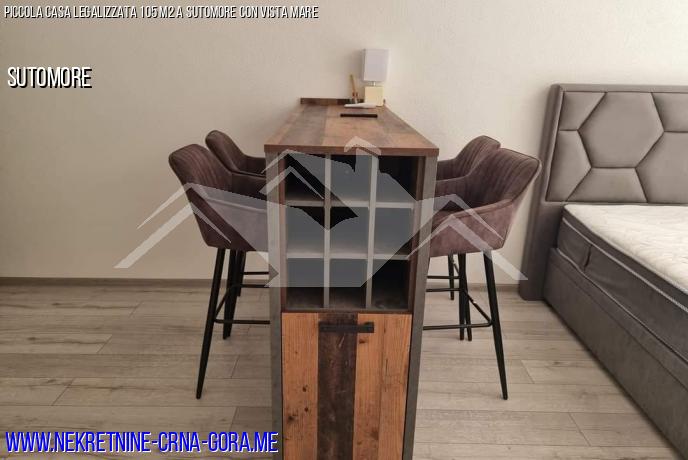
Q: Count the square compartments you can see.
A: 9